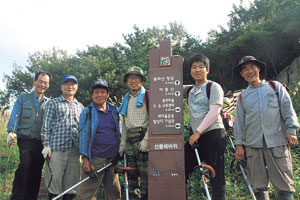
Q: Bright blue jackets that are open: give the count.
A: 1